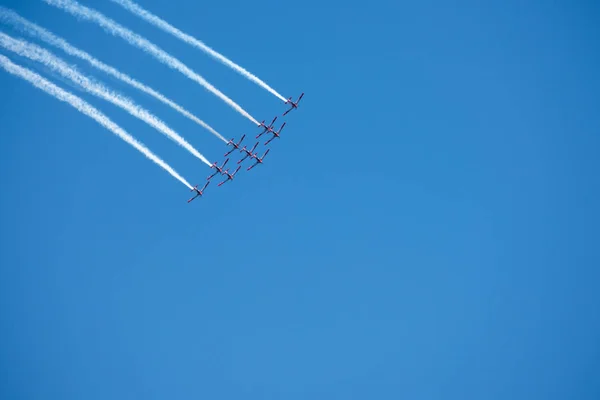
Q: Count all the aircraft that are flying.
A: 9